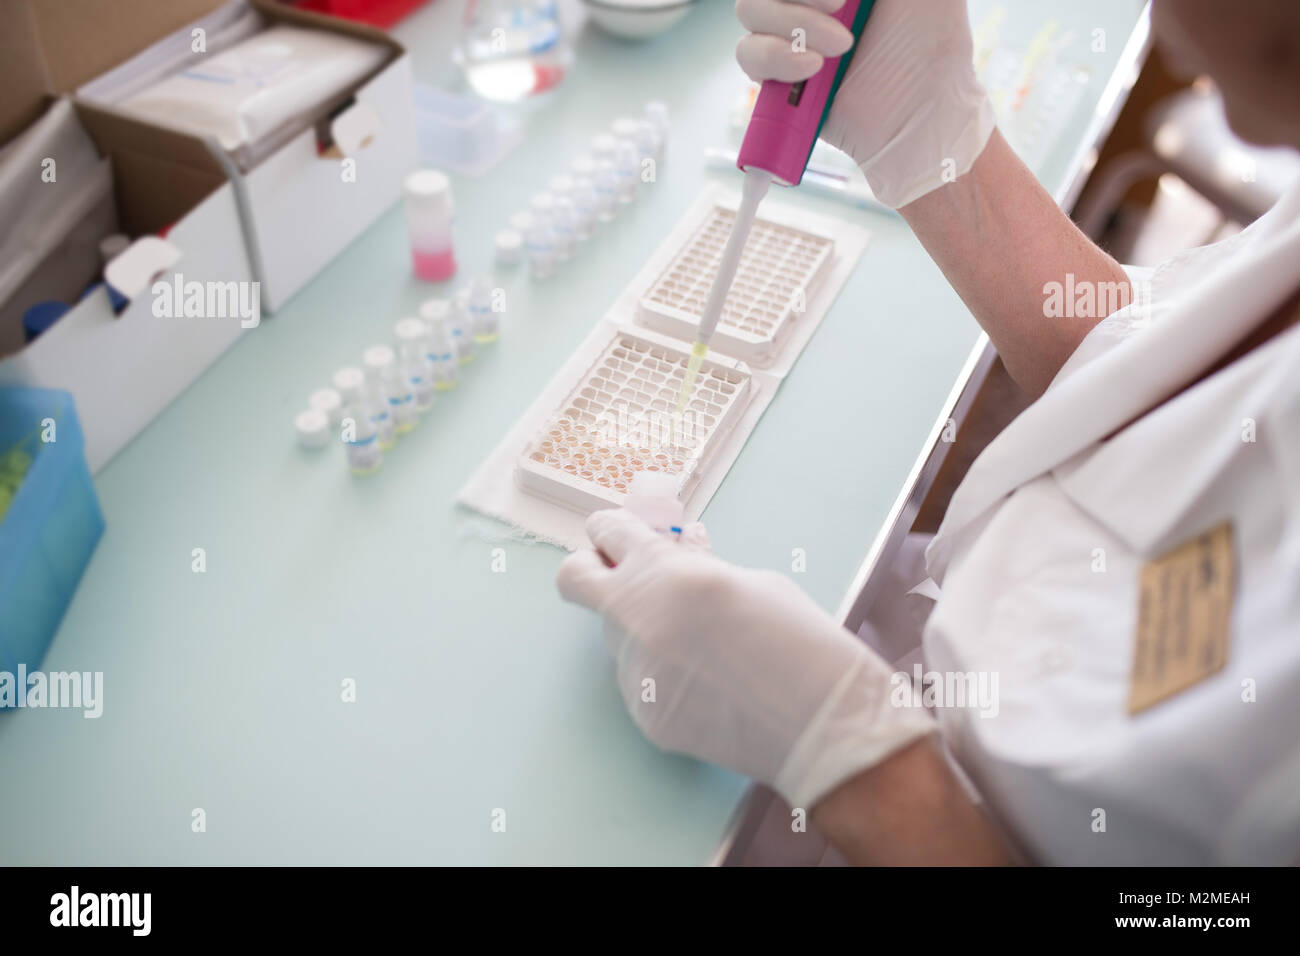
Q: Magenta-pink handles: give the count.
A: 1